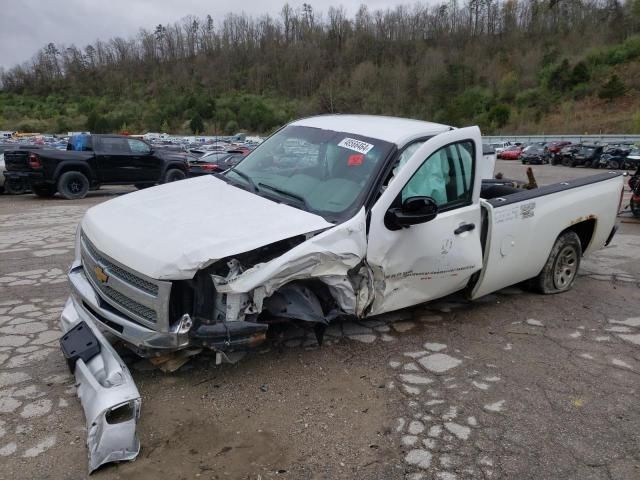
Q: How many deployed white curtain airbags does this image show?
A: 1